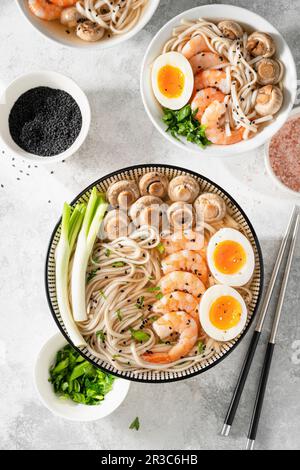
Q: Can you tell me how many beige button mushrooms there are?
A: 13